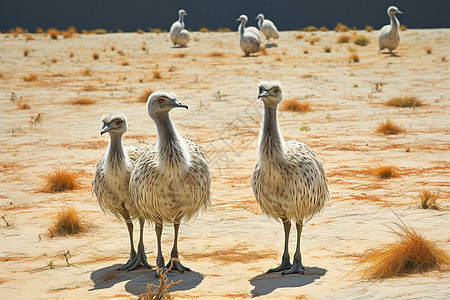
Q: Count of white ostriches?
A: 7